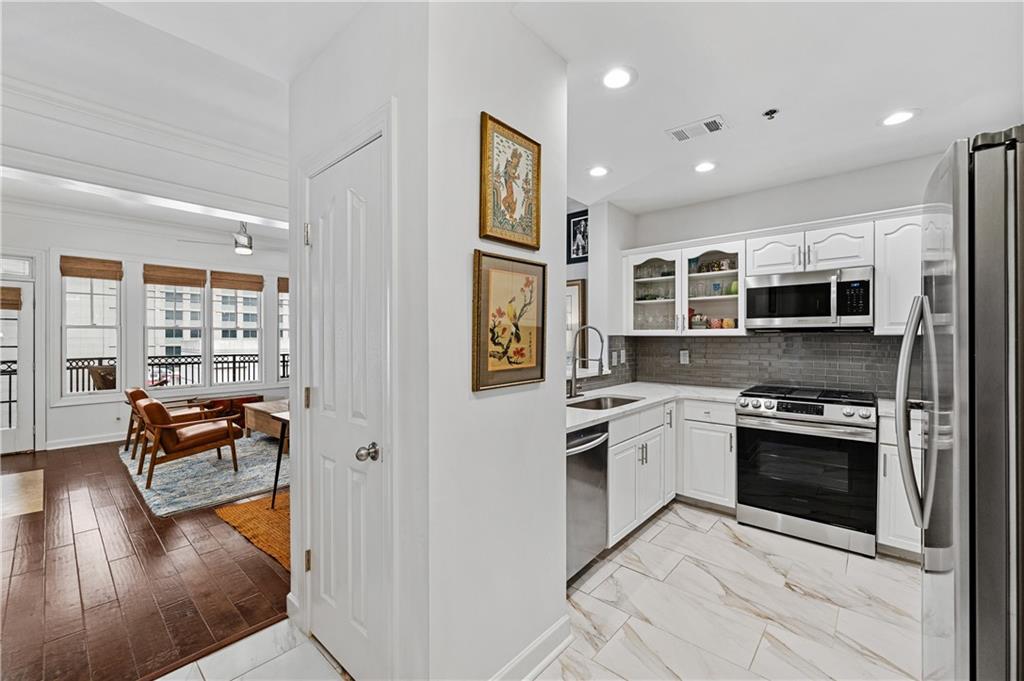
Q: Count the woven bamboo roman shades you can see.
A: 5